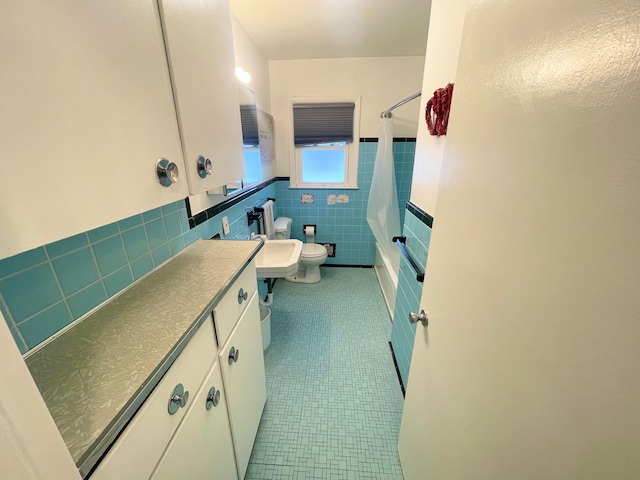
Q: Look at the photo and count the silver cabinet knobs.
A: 6